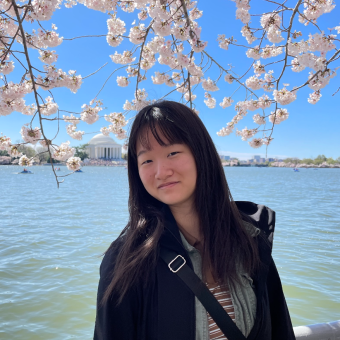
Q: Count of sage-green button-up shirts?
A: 1